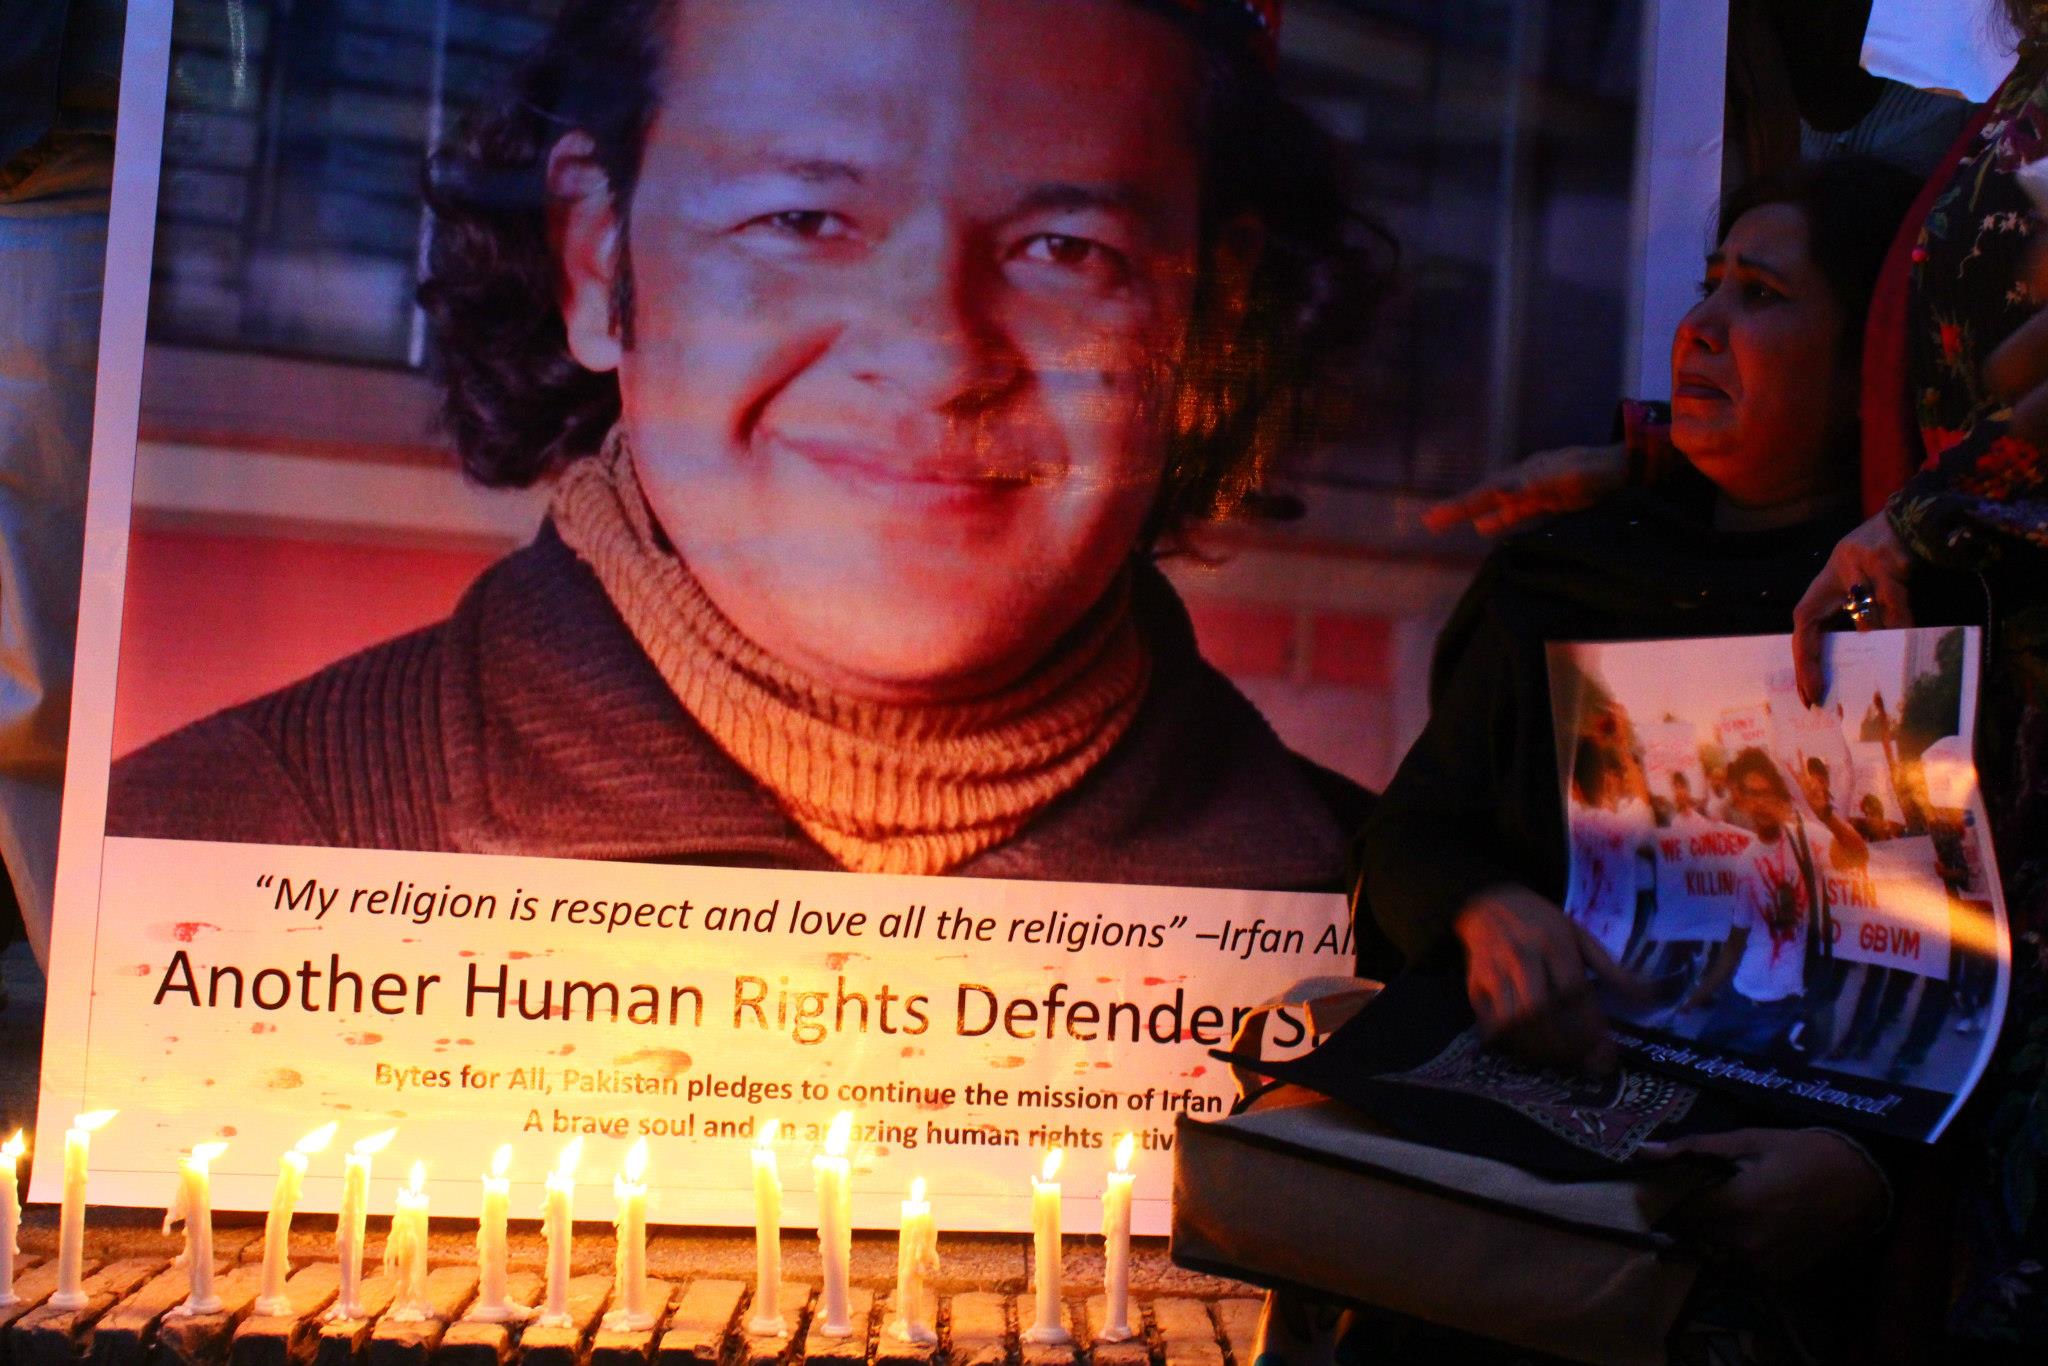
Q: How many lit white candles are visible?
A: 14